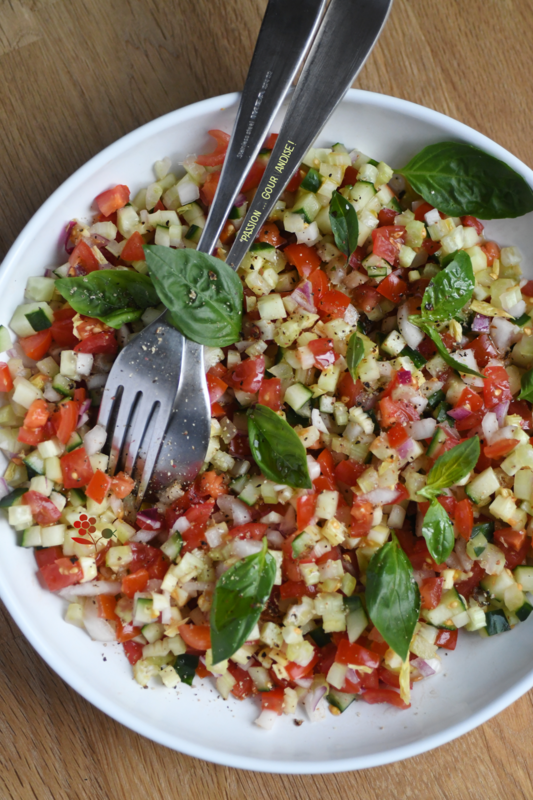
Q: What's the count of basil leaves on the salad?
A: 13